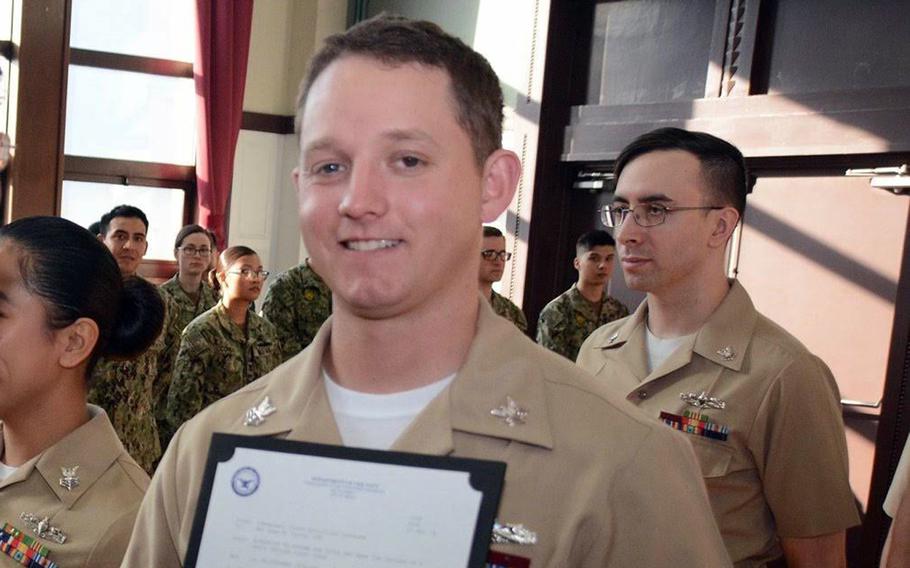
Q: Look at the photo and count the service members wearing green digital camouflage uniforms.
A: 6